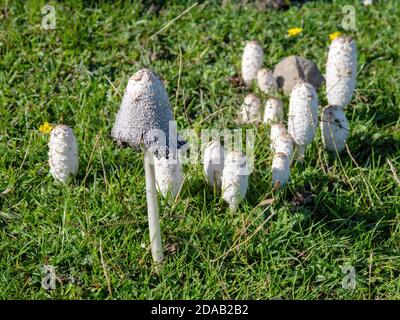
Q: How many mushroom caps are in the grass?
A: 15